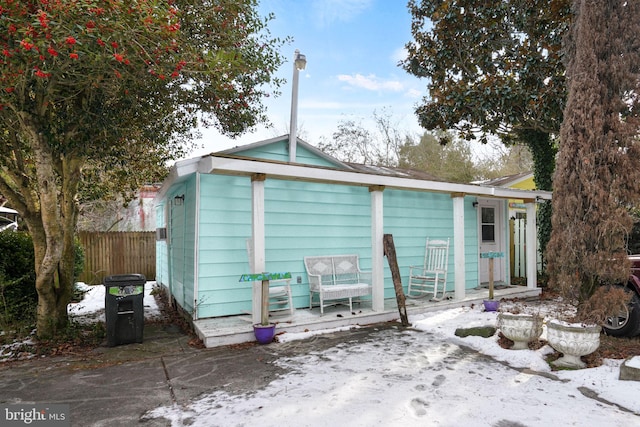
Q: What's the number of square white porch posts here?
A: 4